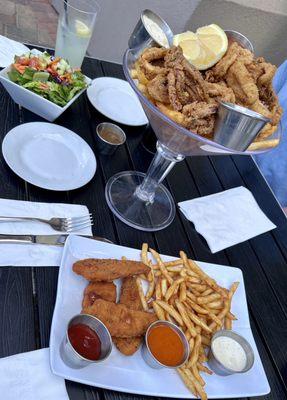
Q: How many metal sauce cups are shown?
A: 7